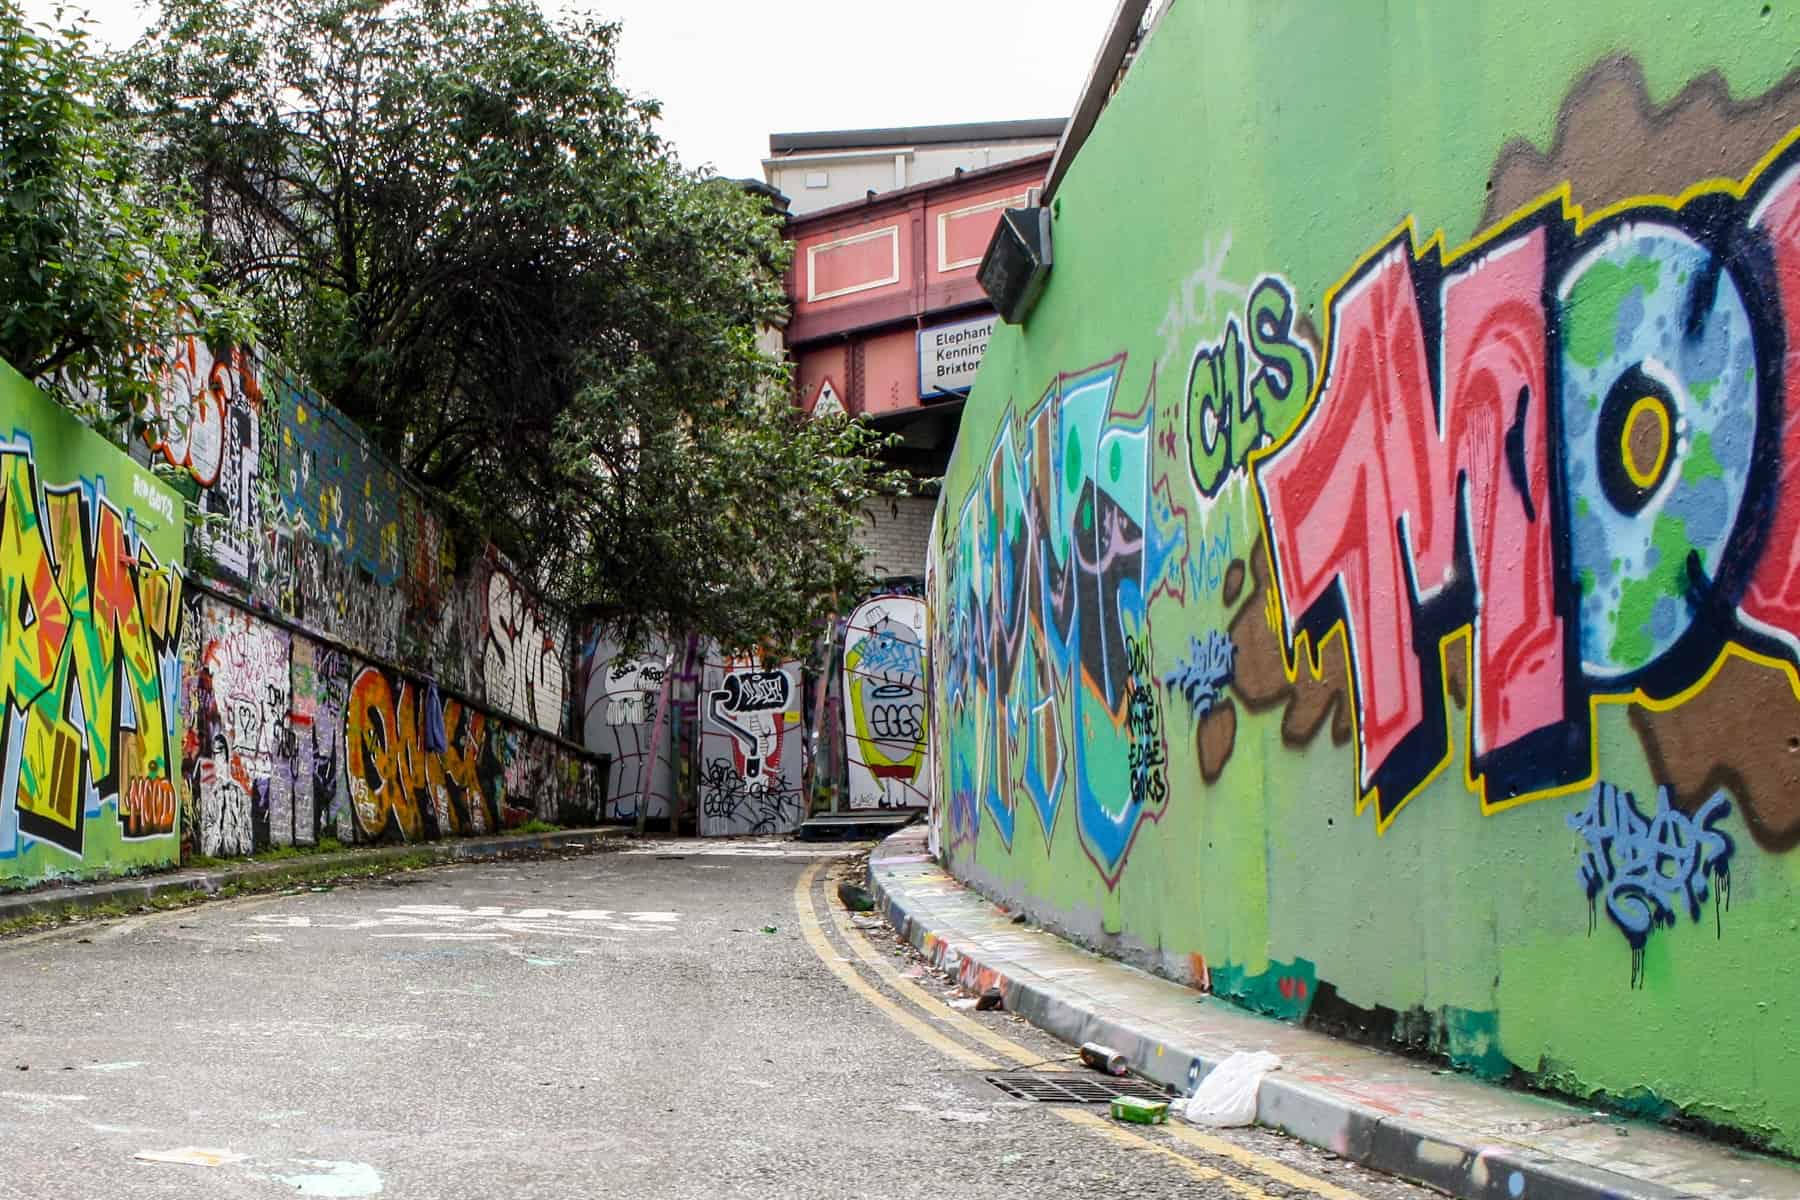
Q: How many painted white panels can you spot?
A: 3